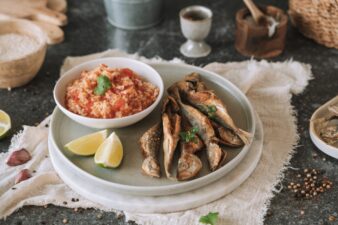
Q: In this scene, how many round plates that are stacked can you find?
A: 2